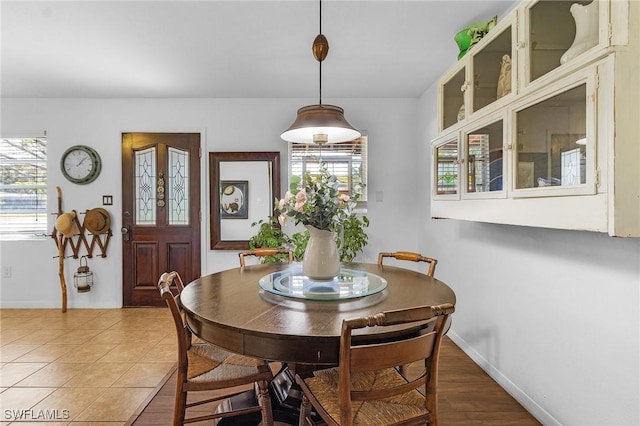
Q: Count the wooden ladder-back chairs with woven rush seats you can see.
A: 4